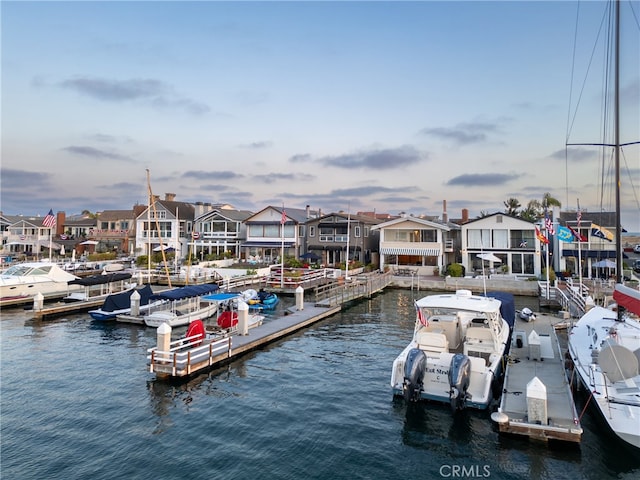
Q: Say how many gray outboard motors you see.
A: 2